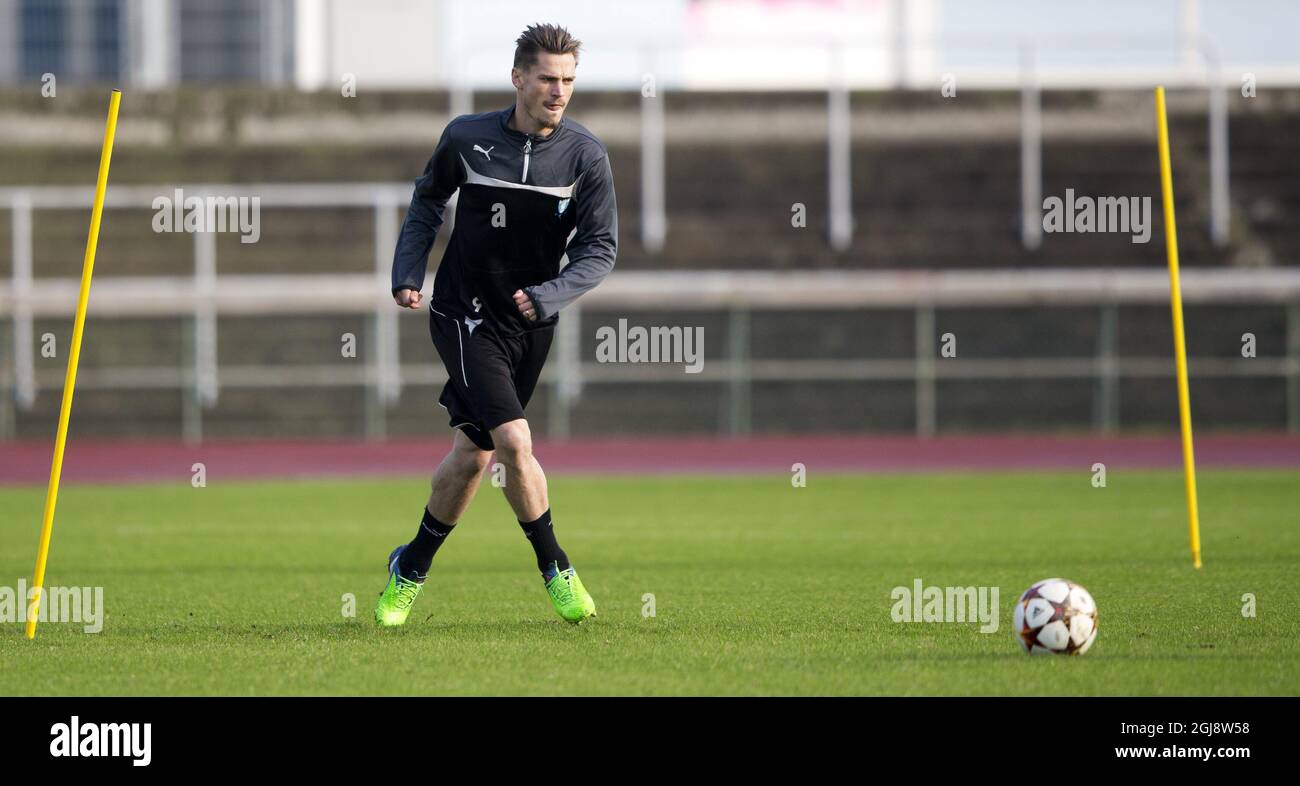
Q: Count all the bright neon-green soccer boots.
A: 2